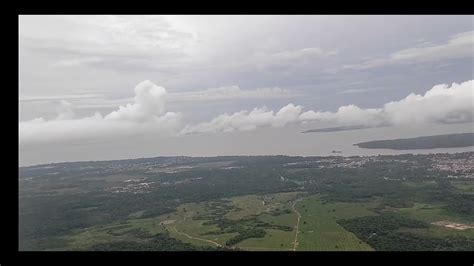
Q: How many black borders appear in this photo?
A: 3